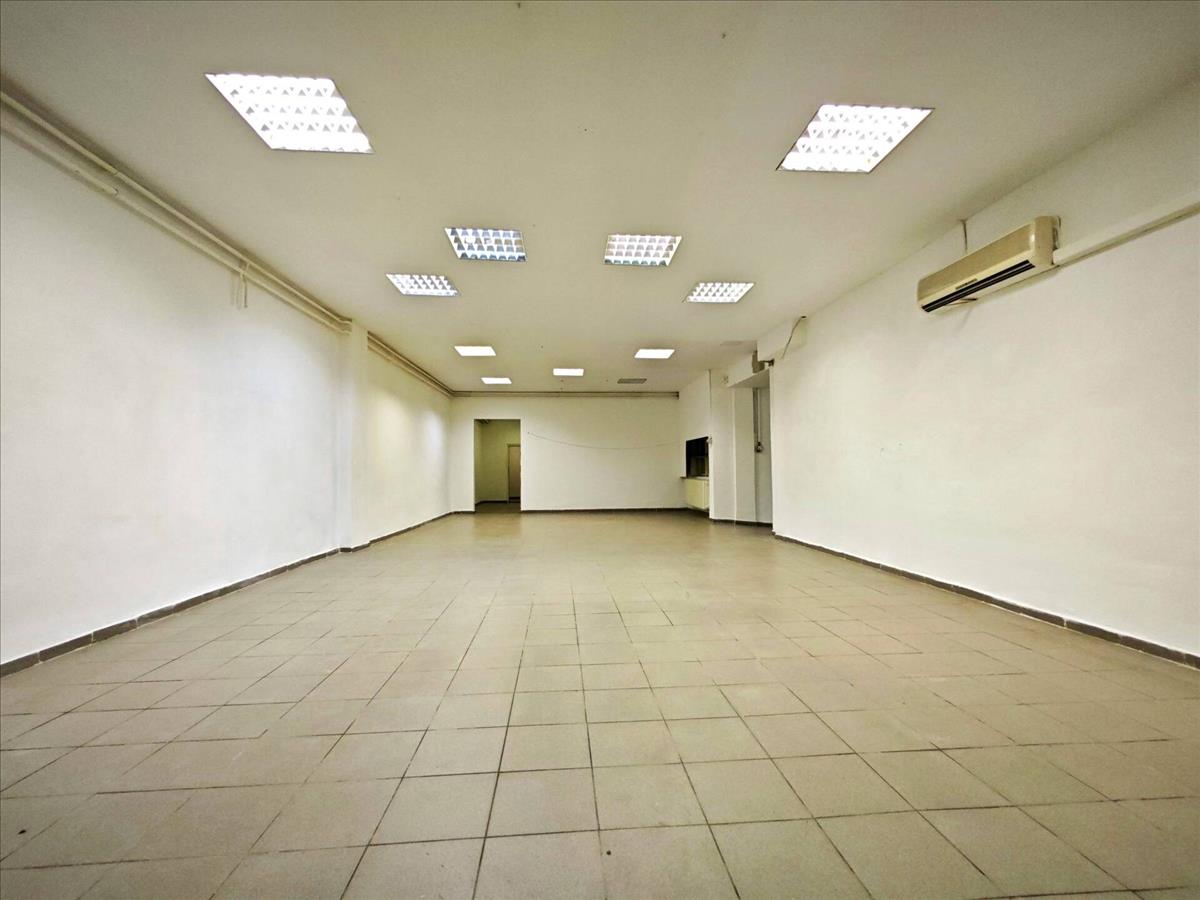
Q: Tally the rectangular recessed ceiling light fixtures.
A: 11